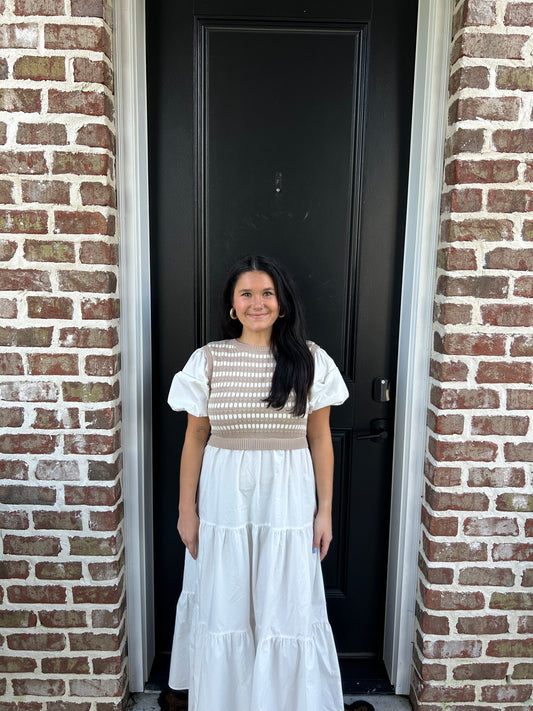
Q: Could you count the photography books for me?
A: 0